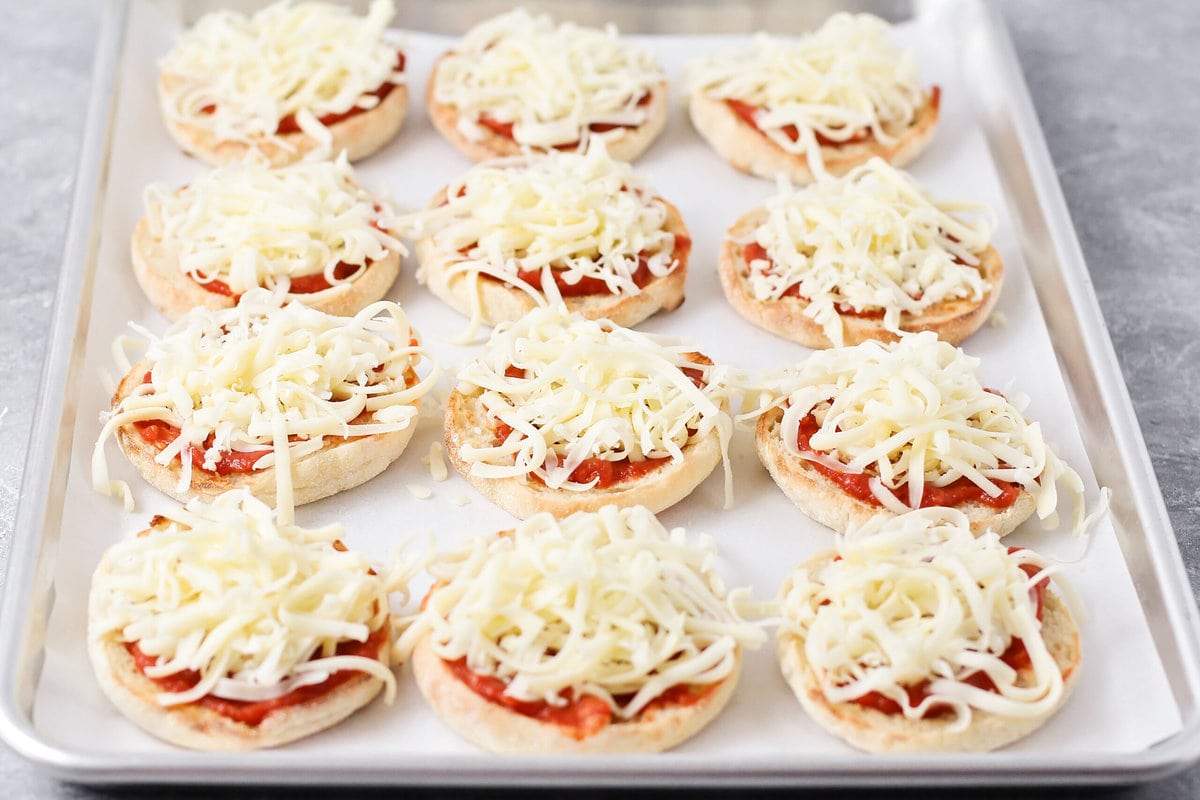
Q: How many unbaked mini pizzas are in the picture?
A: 12